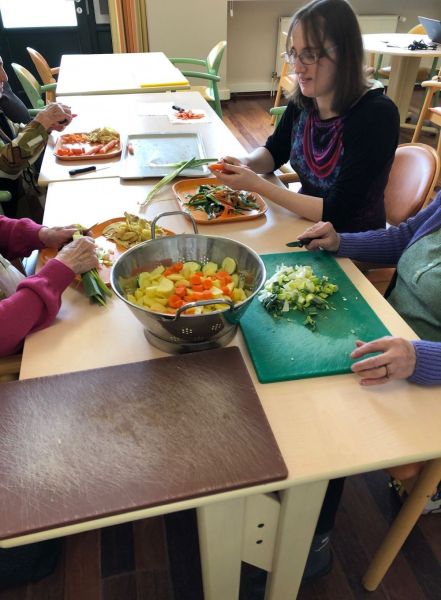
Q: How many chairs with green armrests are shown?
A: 4